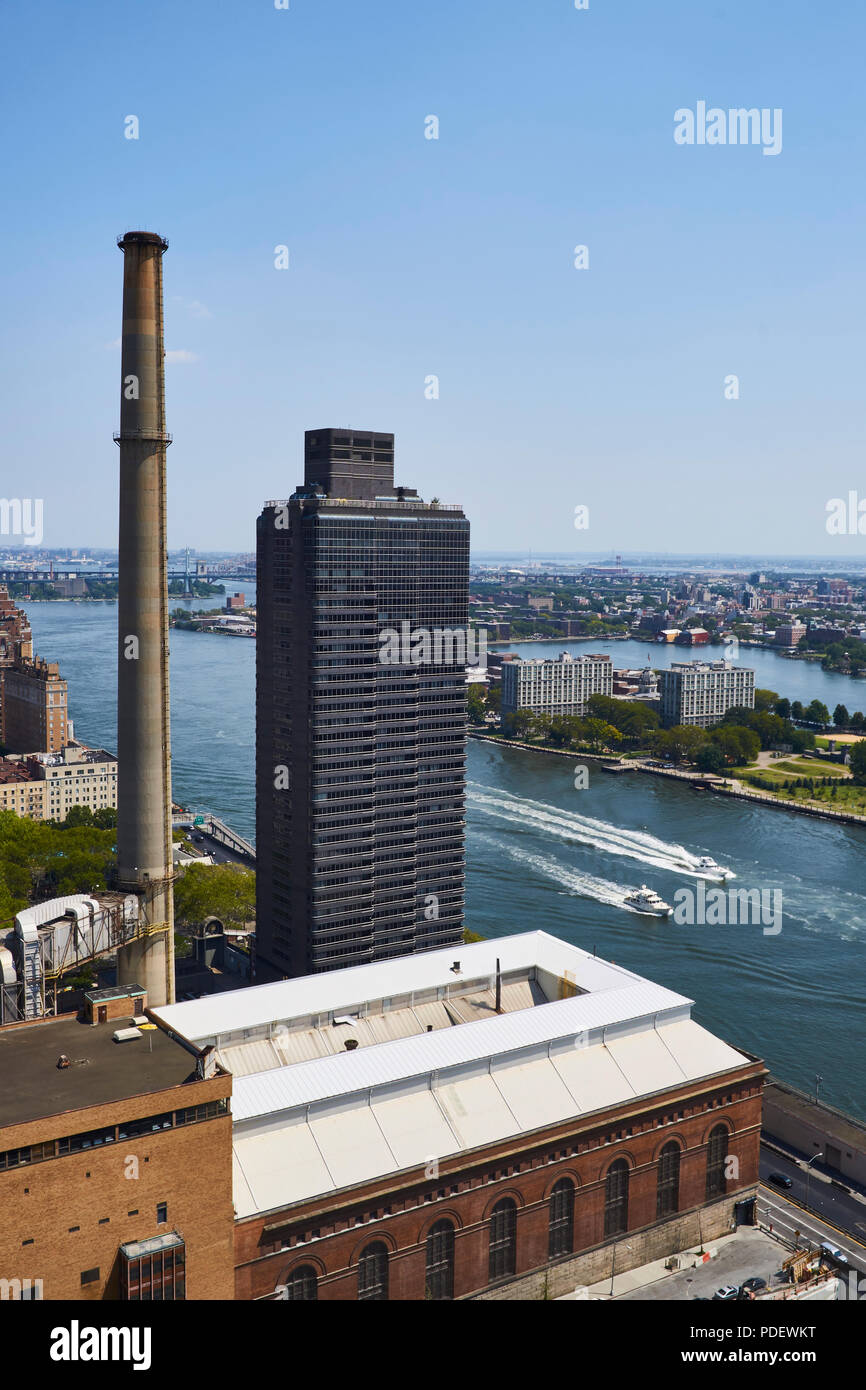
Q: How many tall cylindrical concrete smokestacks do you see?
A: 1